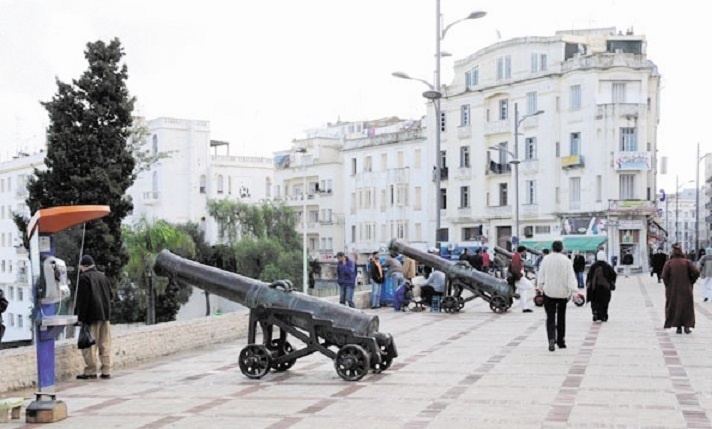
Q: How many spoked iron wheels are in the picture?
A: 8